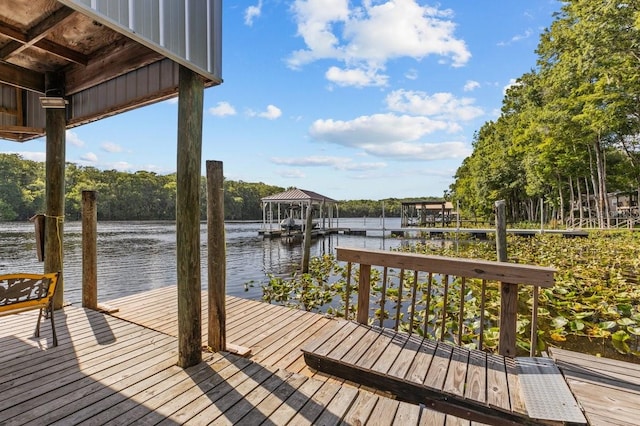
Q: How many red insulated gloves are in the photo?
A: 0